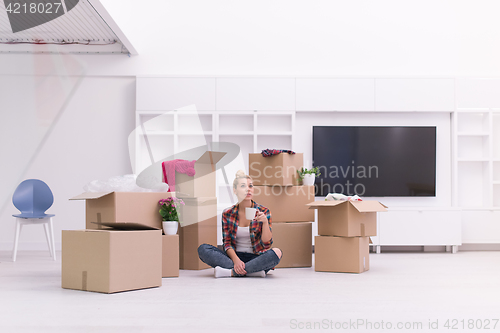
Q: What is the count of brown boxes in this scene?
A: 10